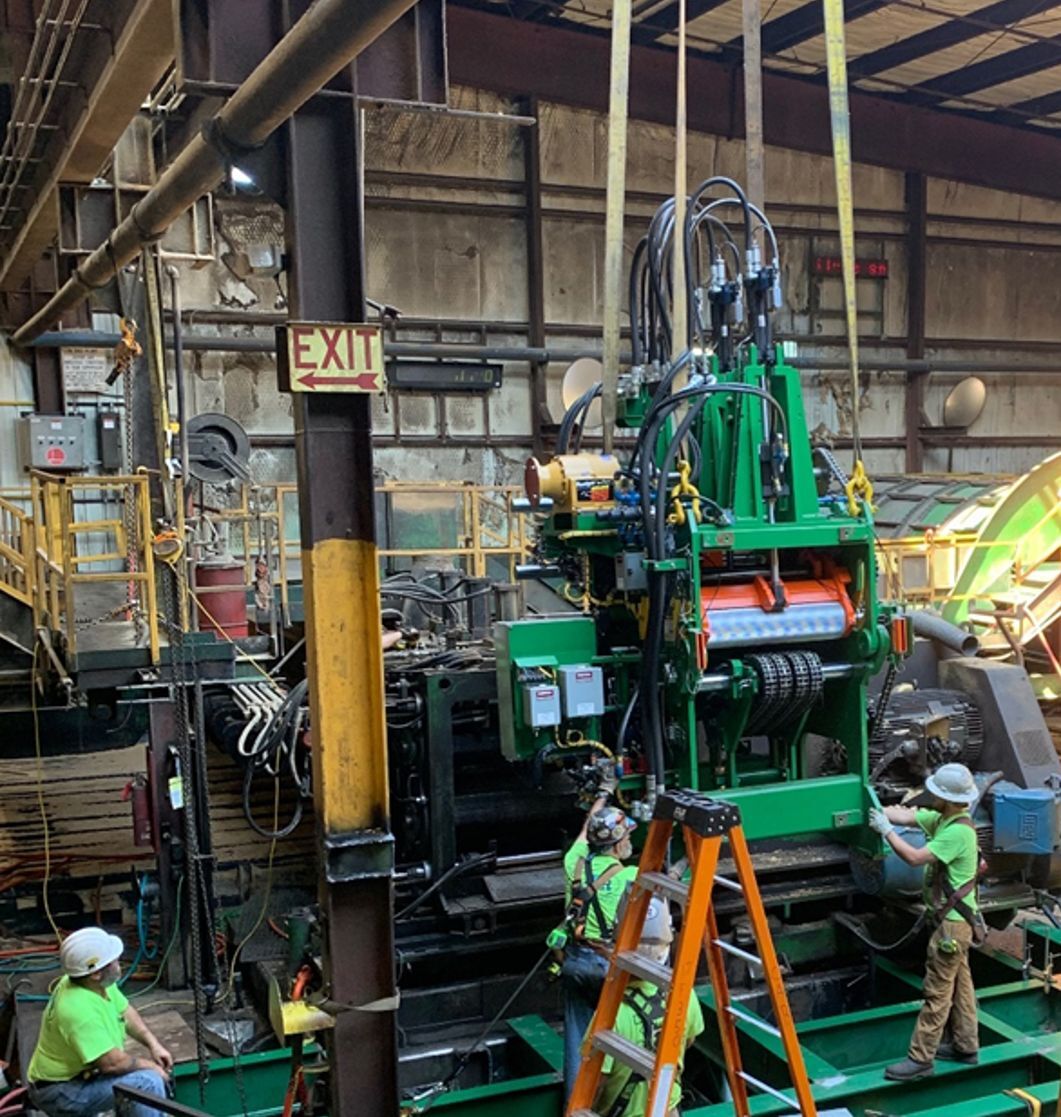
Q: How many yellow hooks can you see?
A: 2